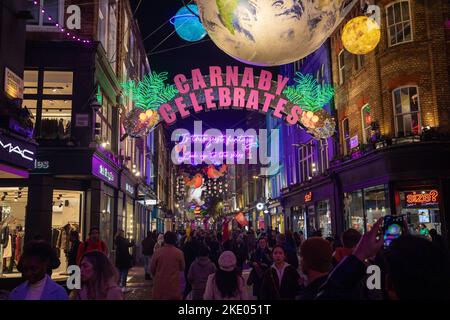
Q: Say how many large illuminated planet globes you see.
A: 3